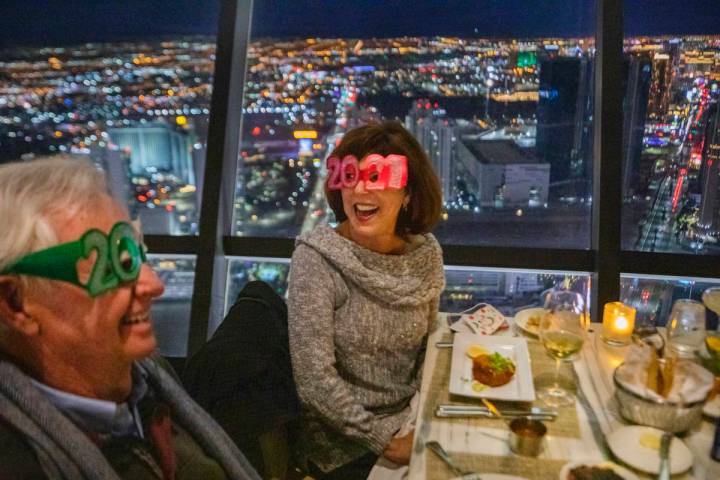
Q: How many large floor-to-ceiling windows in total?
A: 3